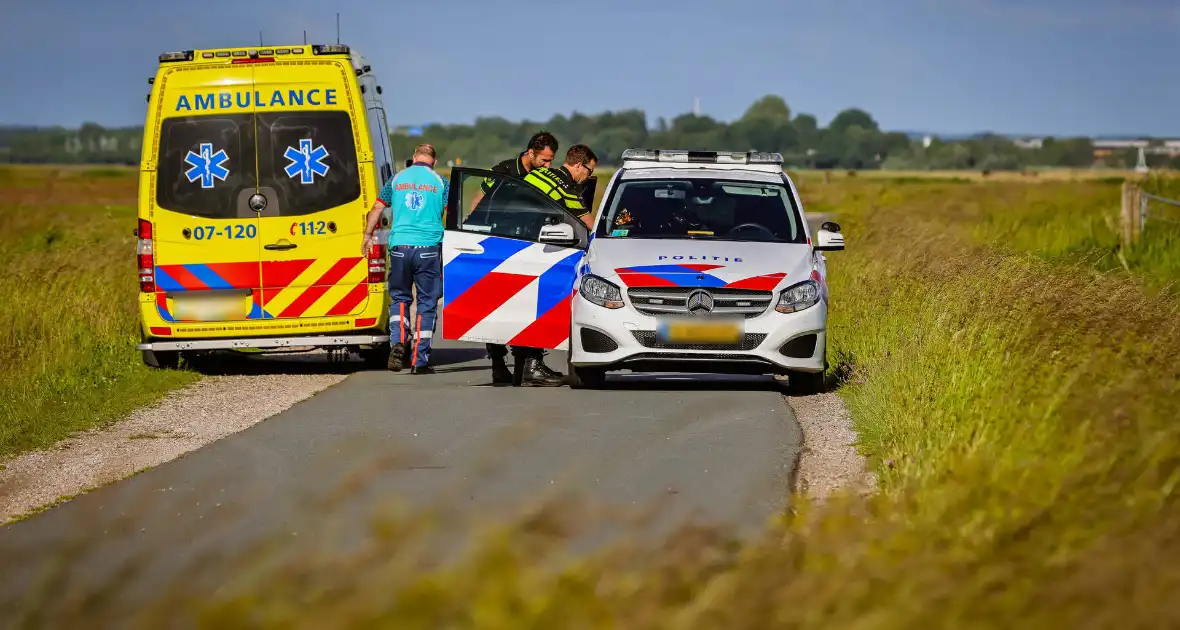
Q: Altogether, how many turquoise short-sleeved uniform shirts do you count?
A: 1